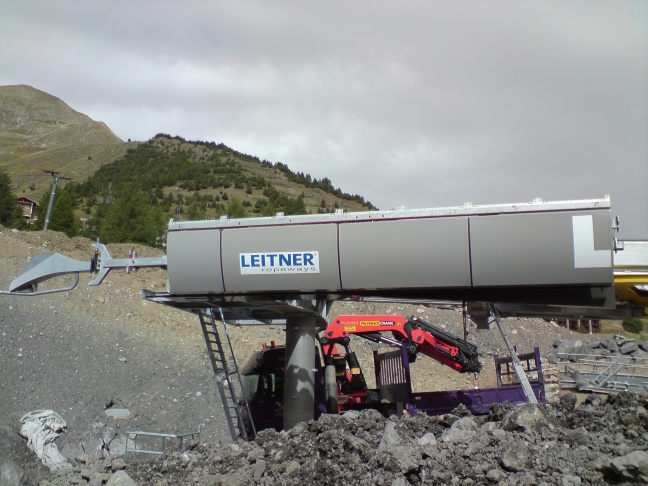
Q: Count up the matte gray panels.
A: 4